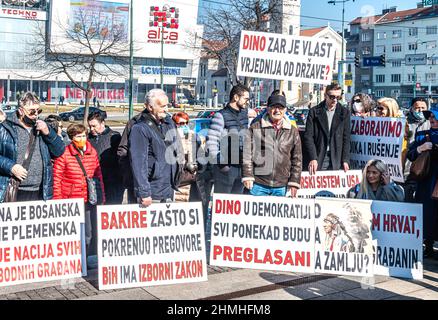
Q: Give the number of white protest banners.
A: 8